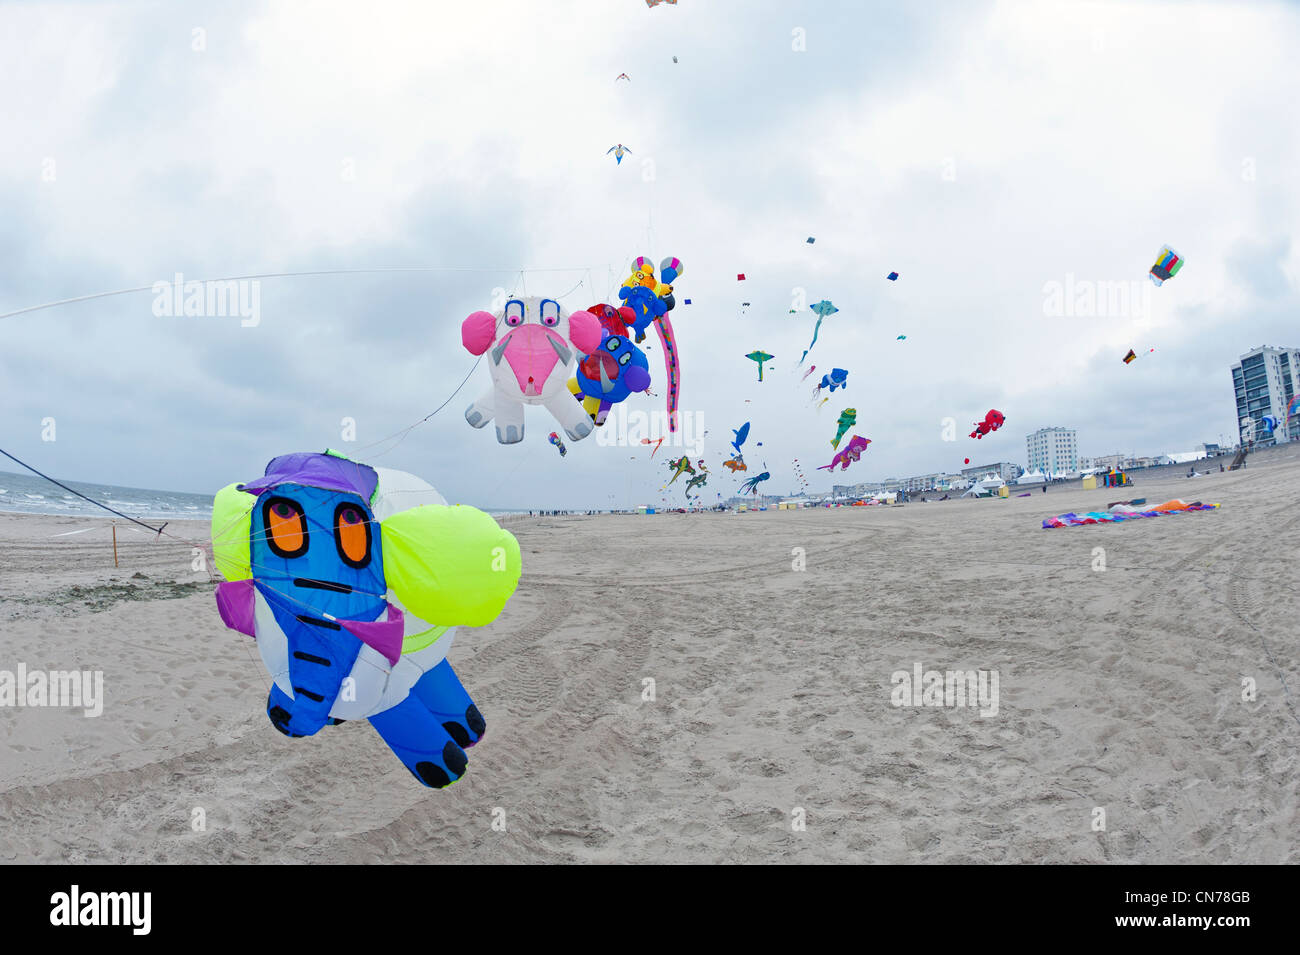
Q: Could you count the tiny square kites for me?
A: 4